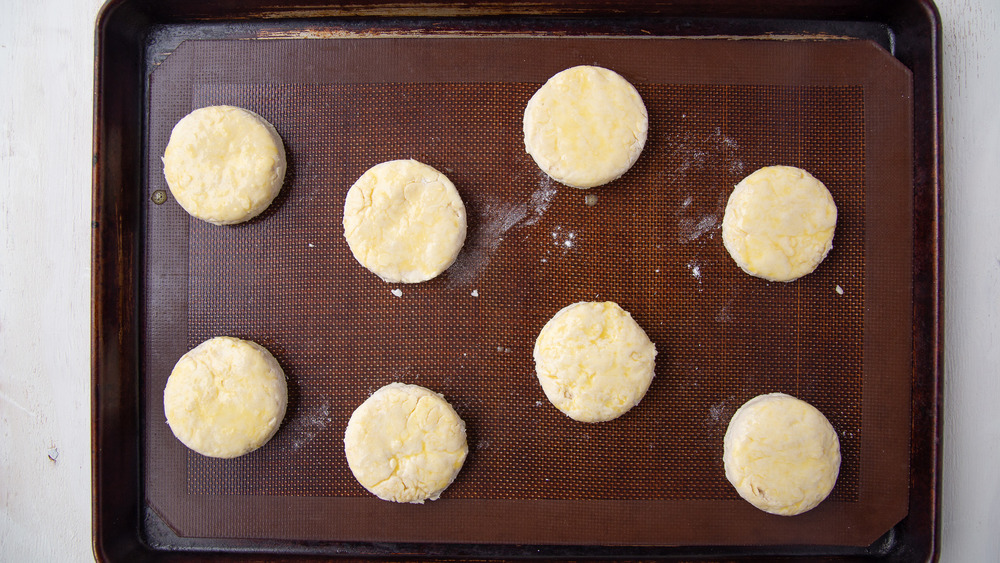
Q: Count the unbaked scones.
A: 8